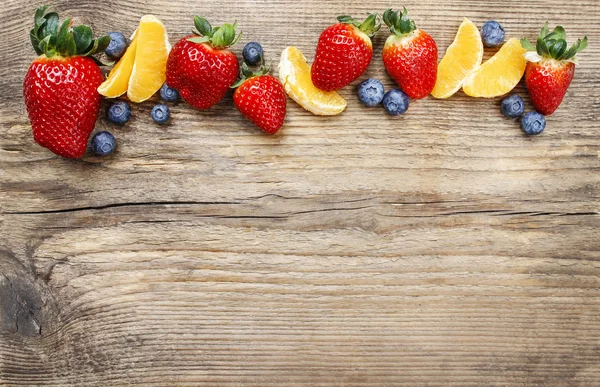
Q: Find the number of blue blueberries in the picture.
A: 11